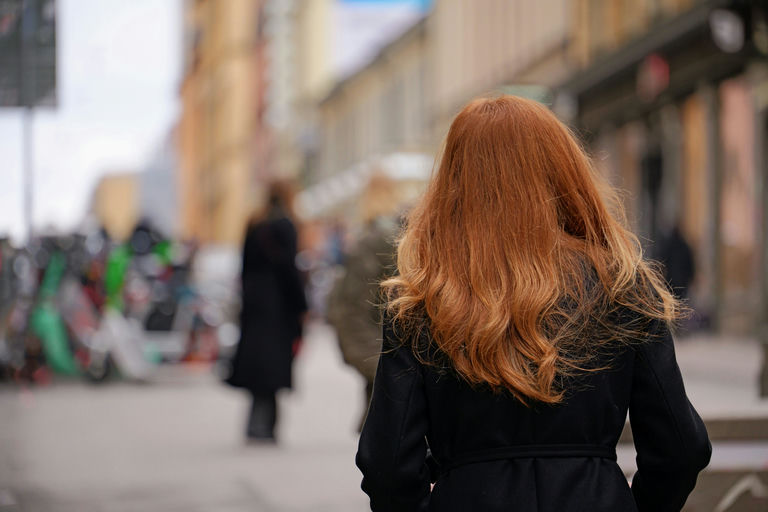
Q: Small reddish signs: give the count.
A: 1